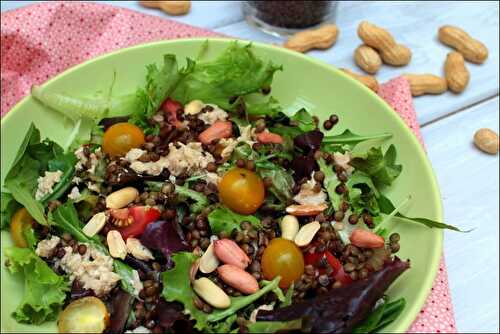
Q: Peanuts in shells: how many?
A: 9